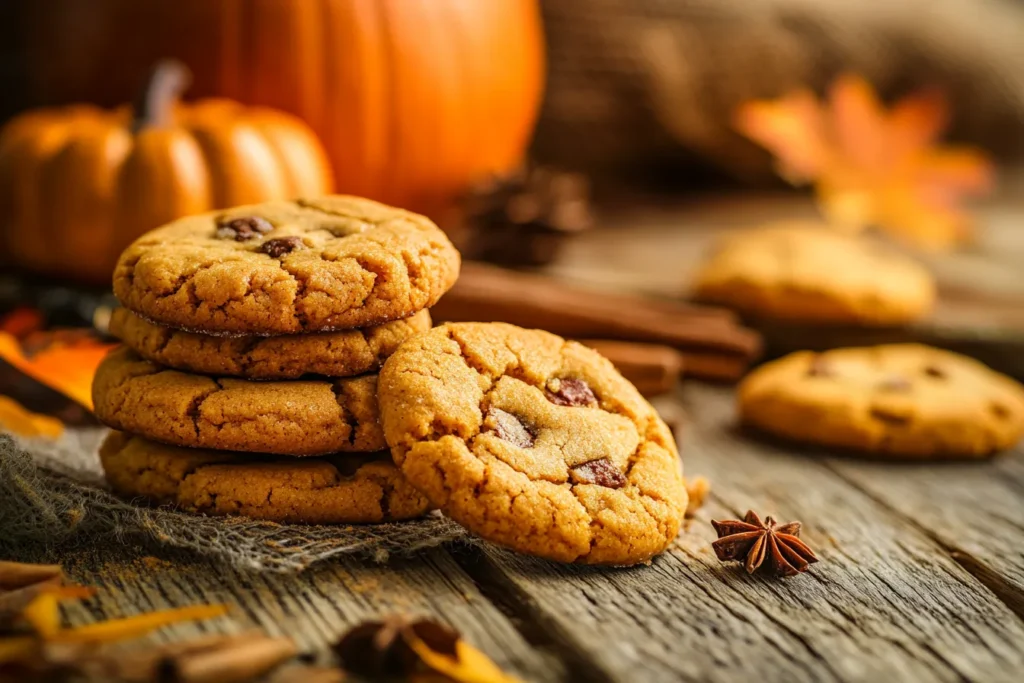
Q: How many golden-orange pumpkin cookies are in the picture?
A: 7